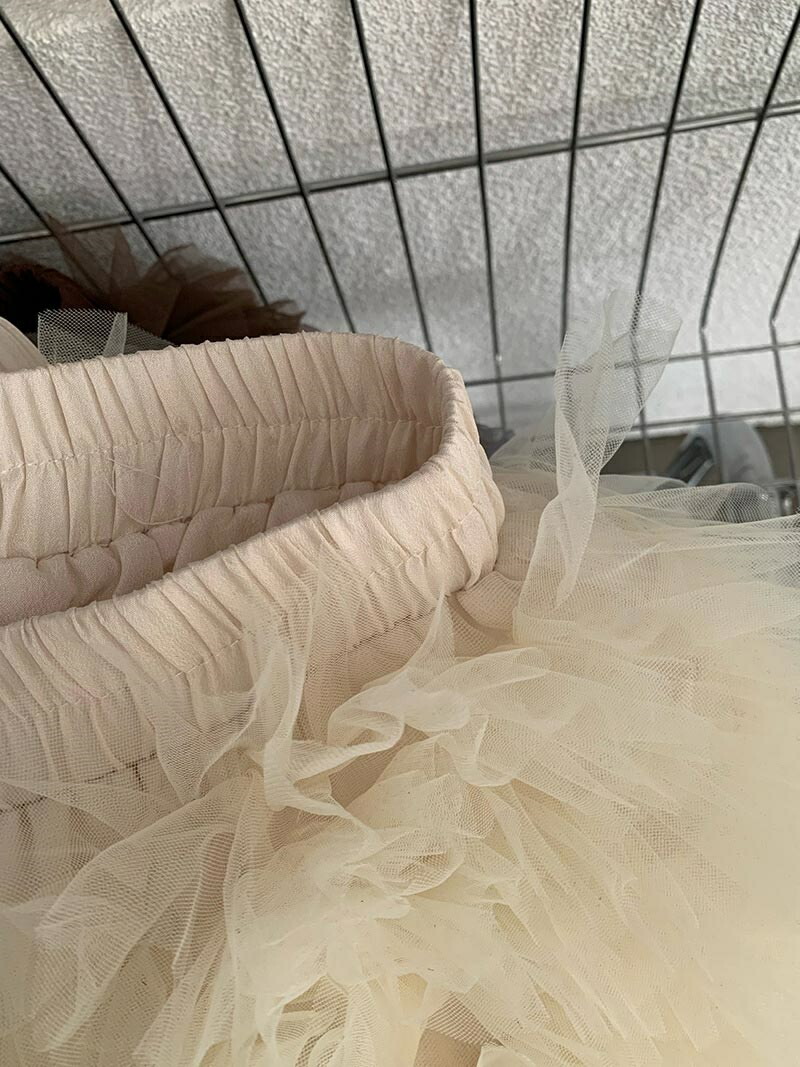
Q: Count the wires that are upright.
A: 10